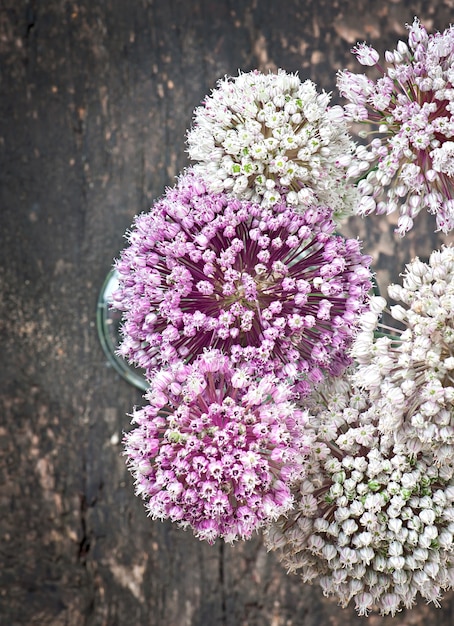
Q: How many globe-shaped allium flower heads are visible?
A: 6